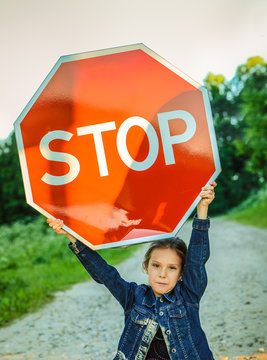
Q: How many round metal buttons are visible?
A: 4